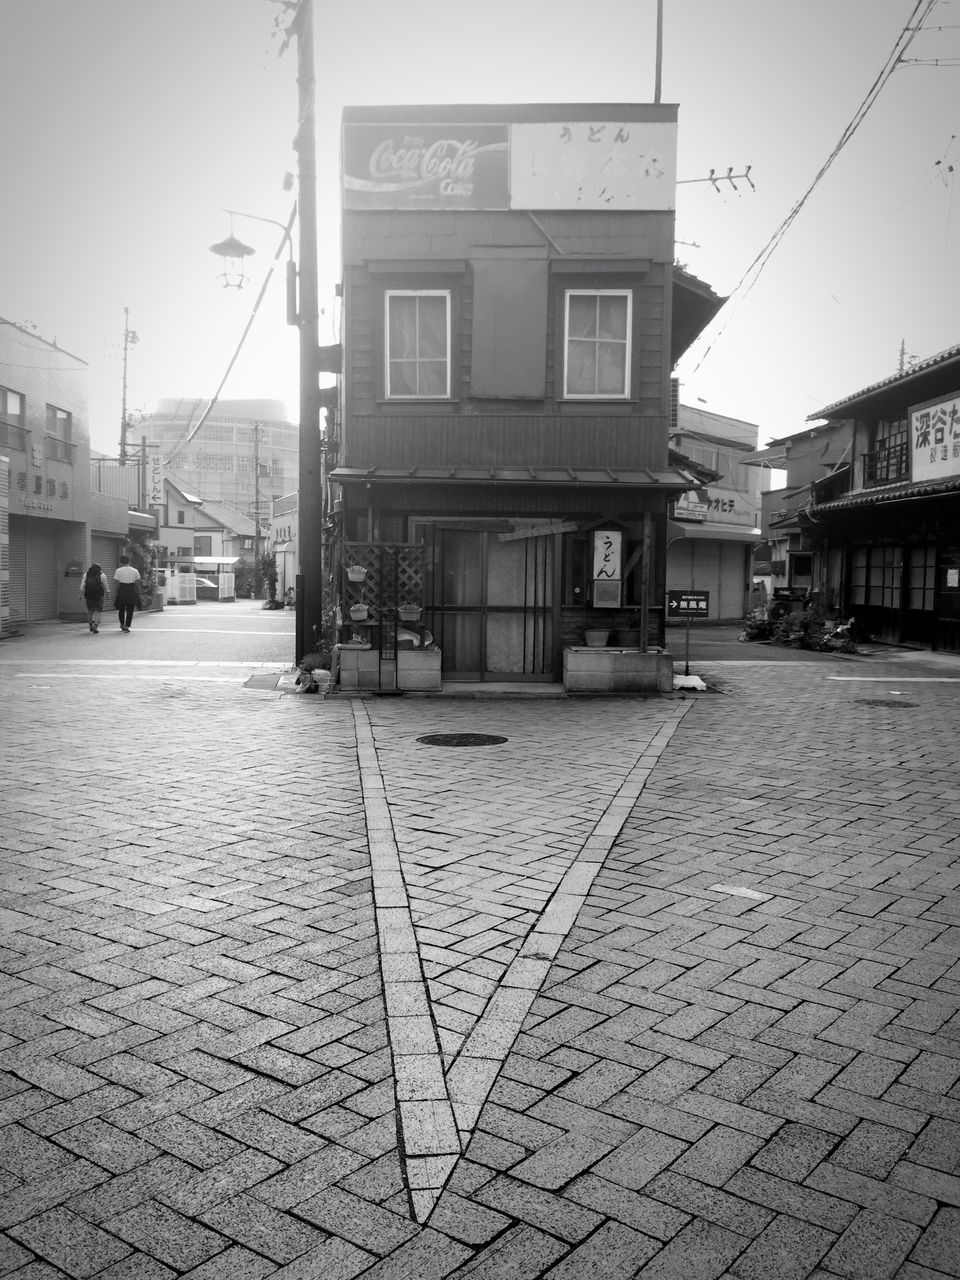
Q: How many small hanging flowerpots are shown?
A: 3